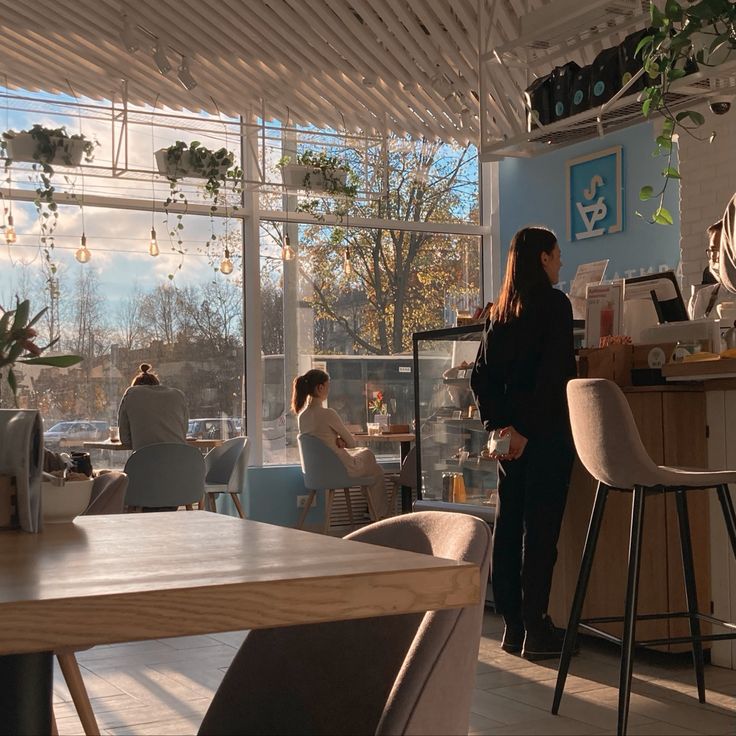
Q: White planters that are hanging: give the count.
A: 3